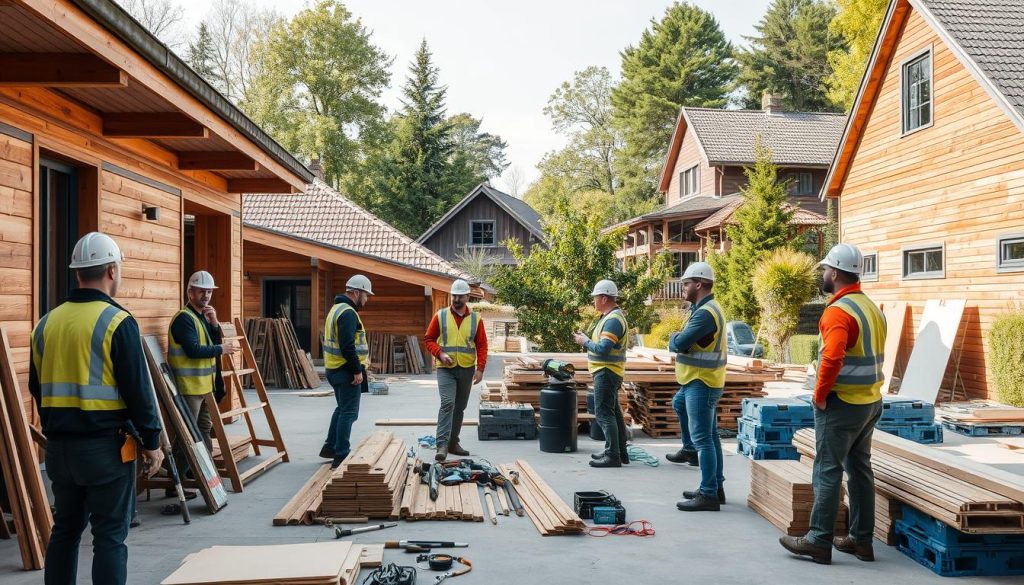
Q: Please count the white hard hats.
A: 7